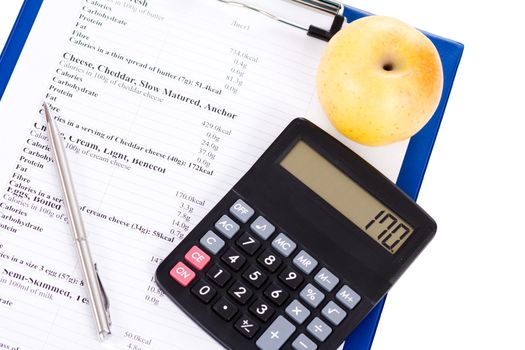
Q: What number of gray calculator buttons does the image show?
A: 14